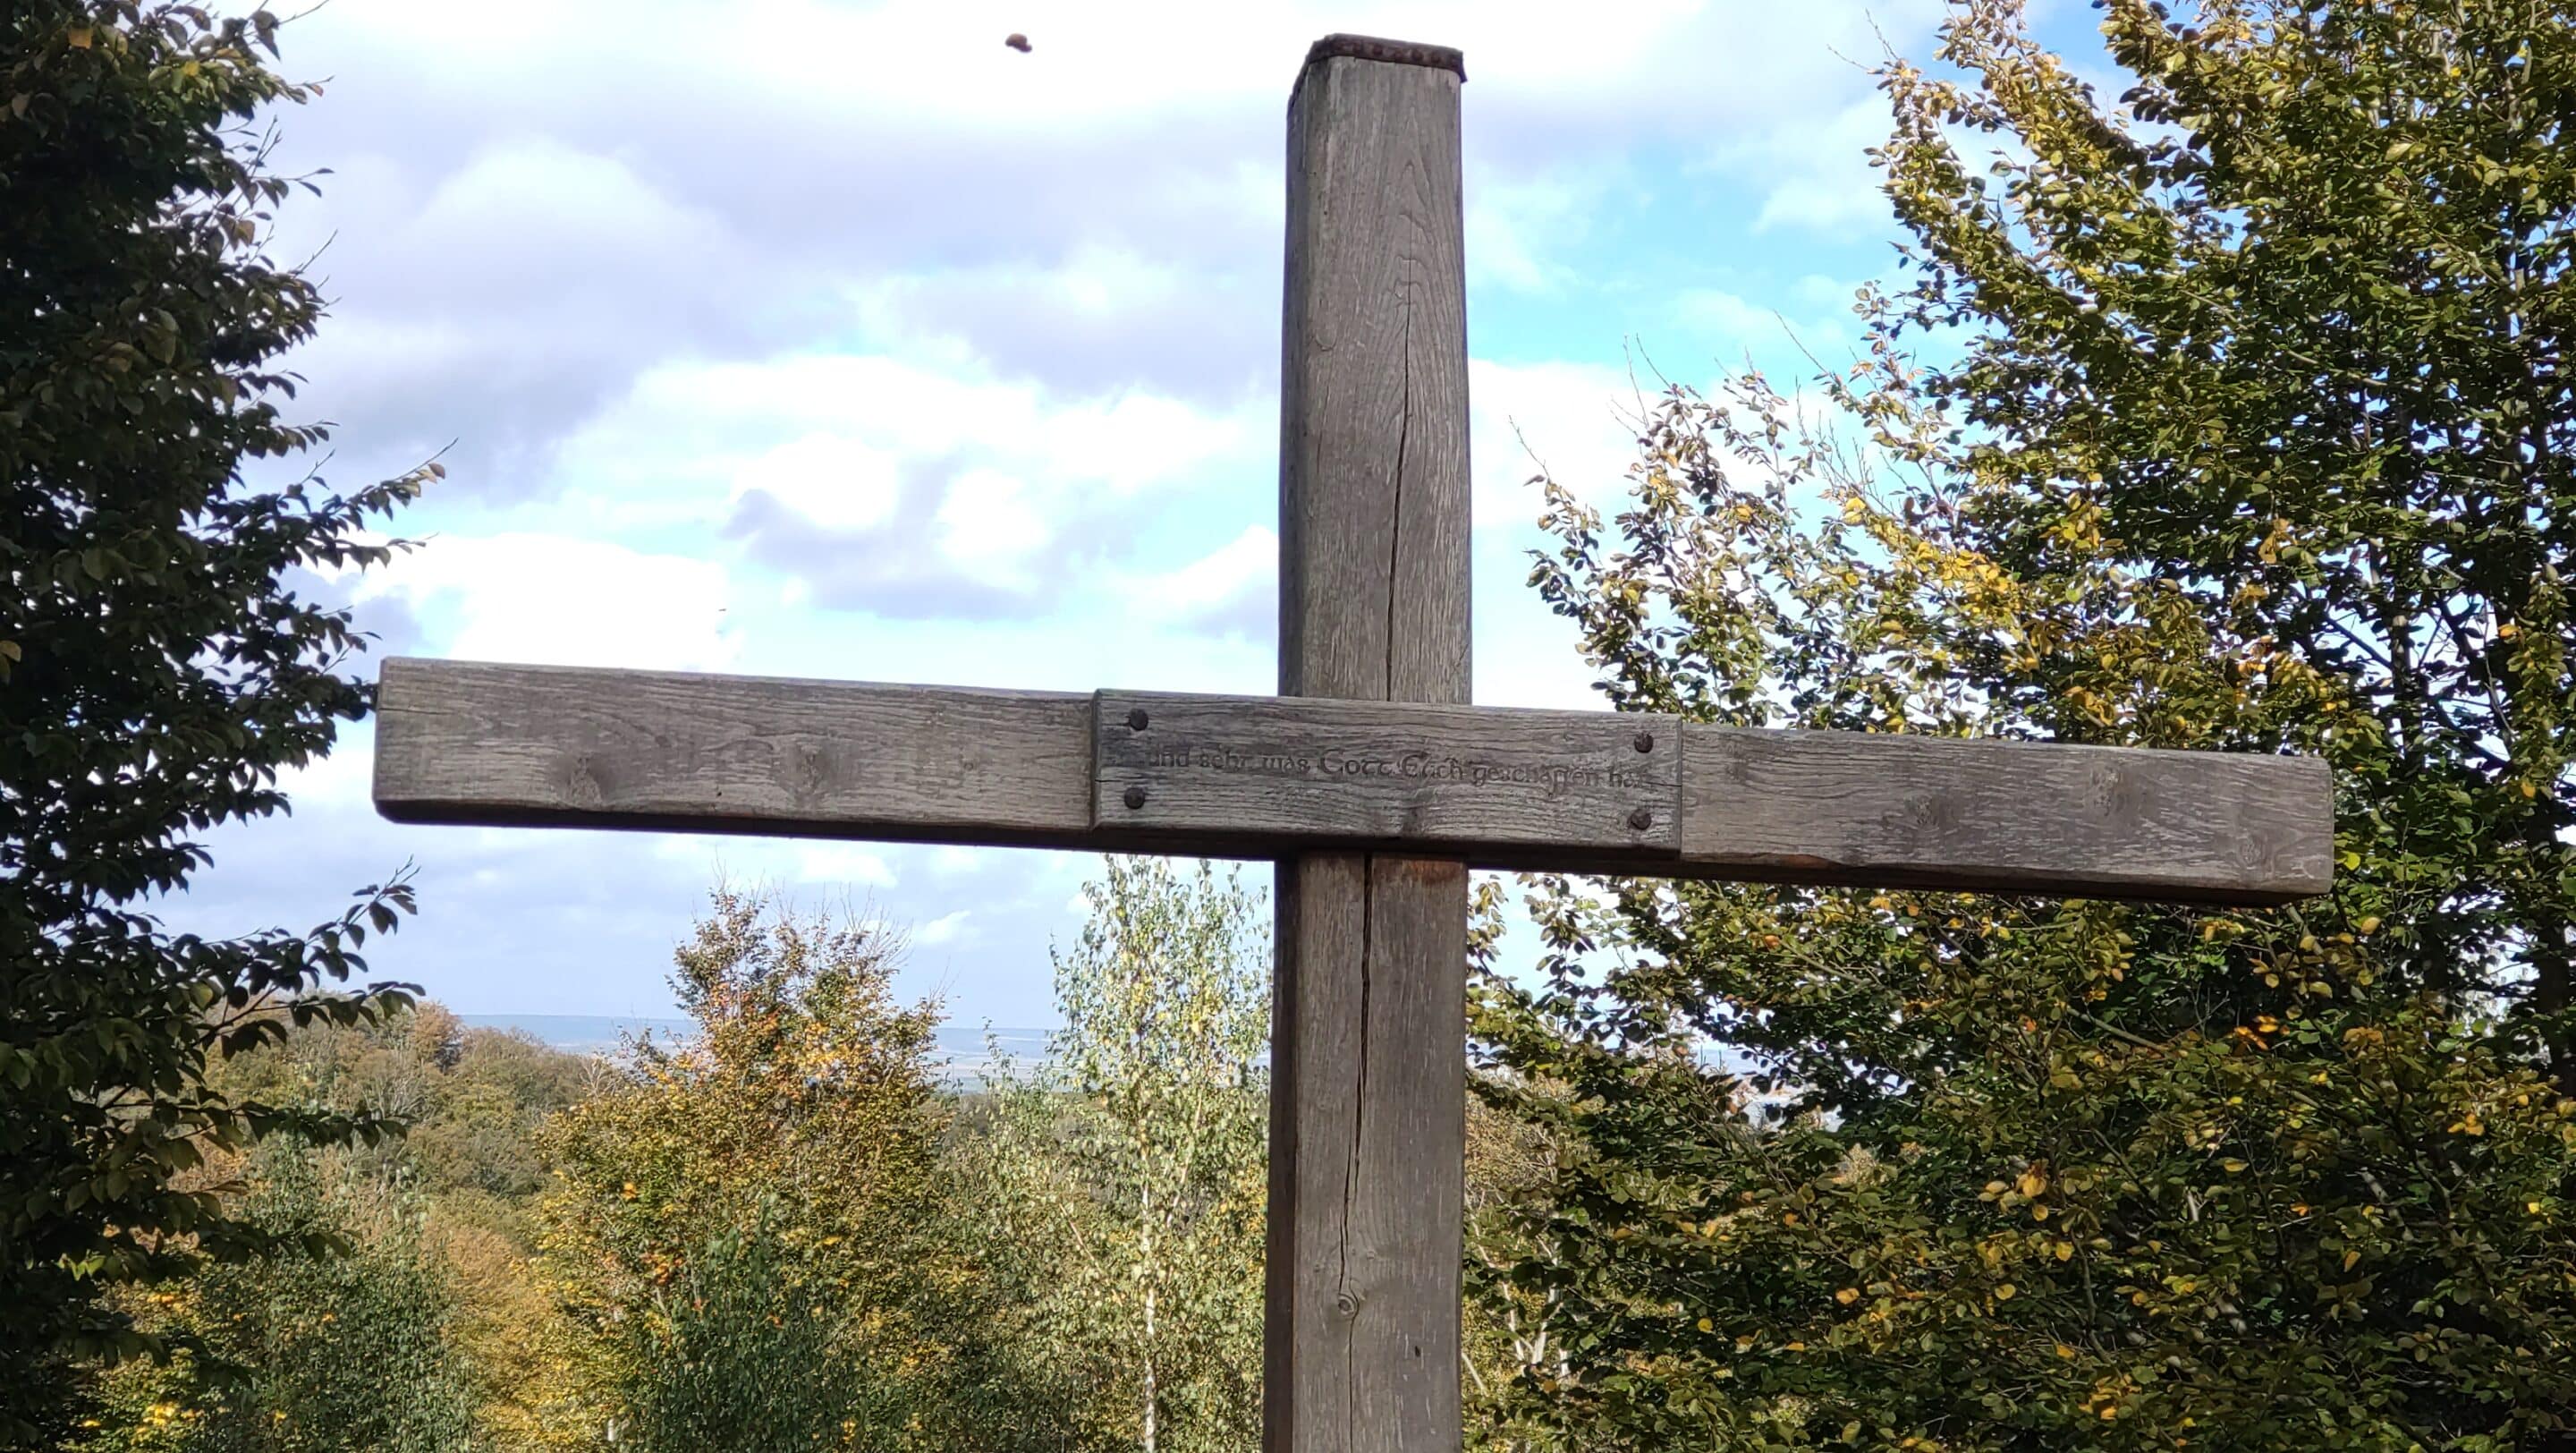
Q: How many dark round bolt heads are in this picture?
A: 4